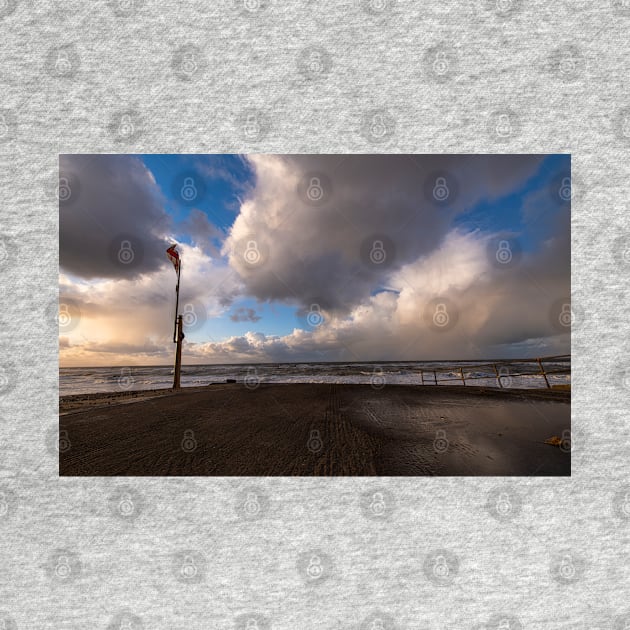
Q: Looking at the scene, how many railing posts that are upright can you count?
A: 5